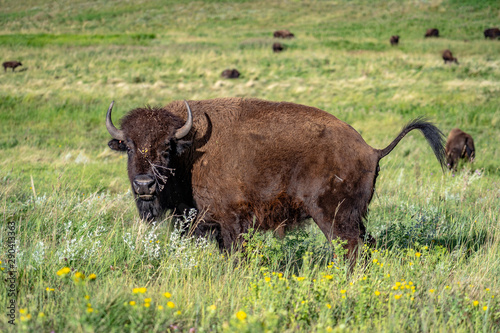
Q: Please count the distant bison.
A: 9